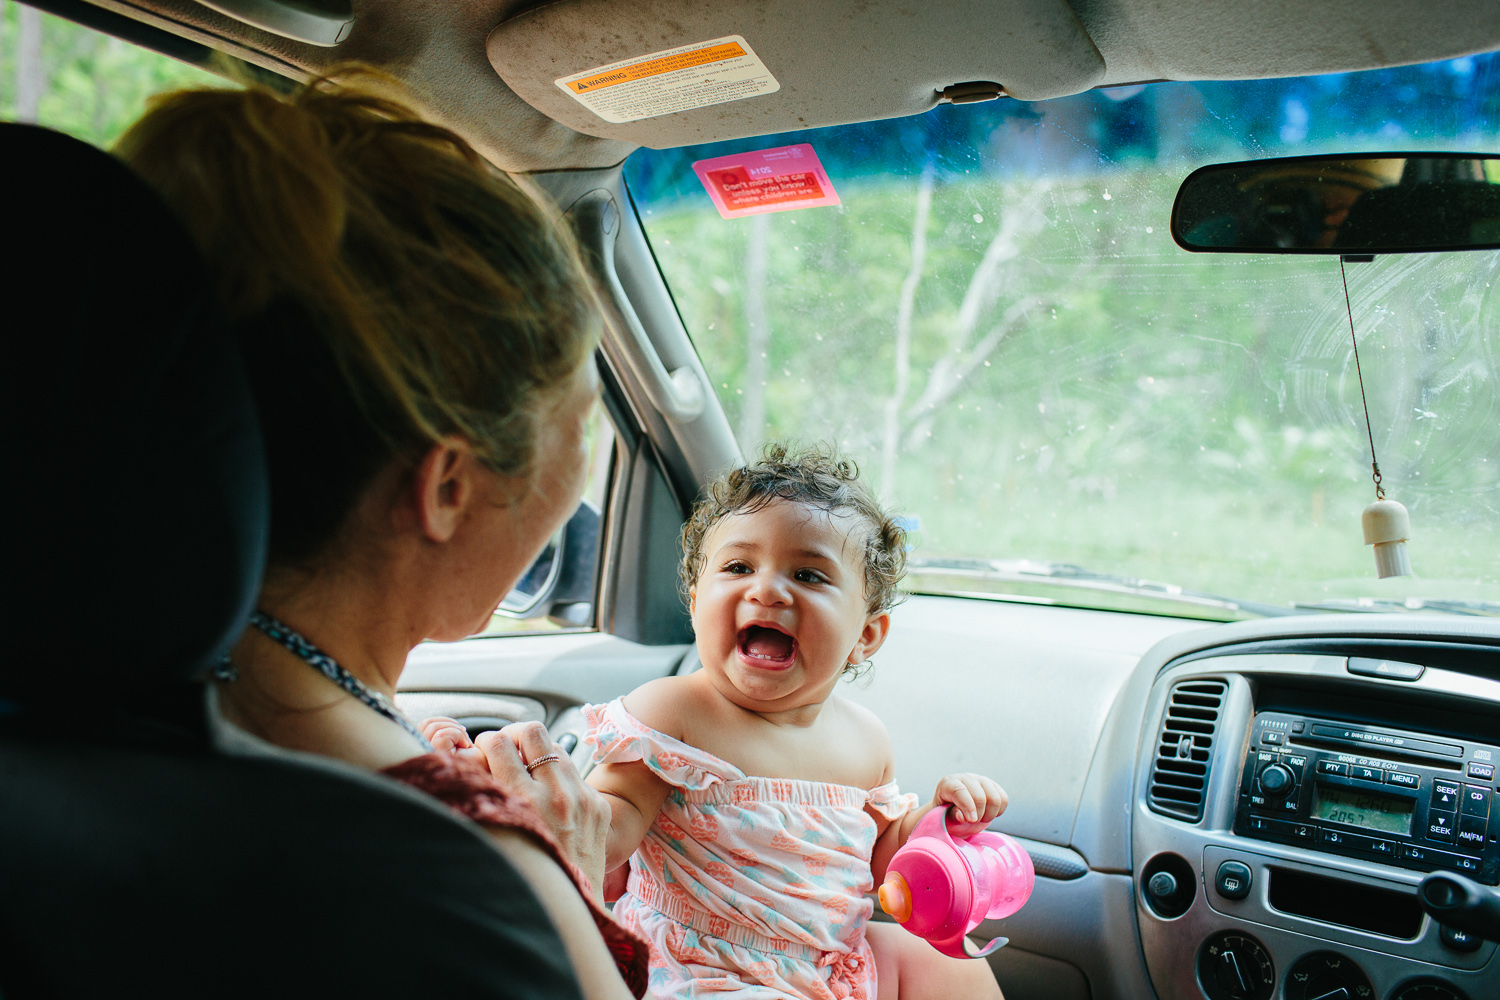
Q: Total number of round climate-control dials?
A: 3